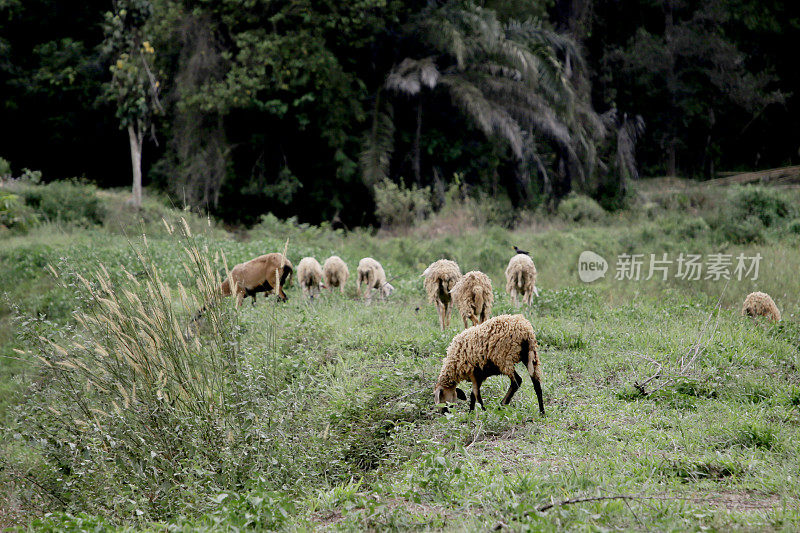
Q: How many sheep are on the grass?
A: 9